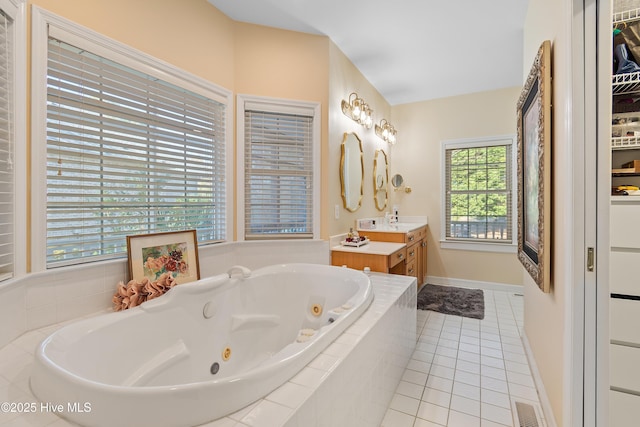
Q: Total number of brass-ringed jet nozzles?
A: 2